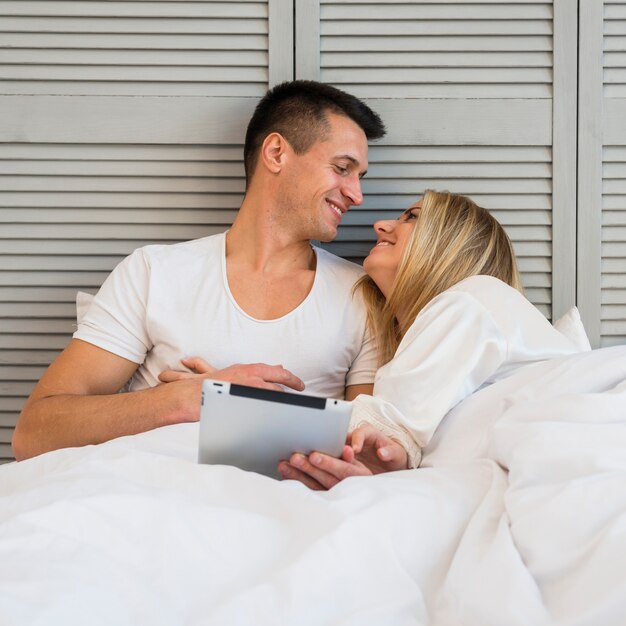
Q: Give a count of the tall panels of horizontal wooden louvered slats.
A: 3